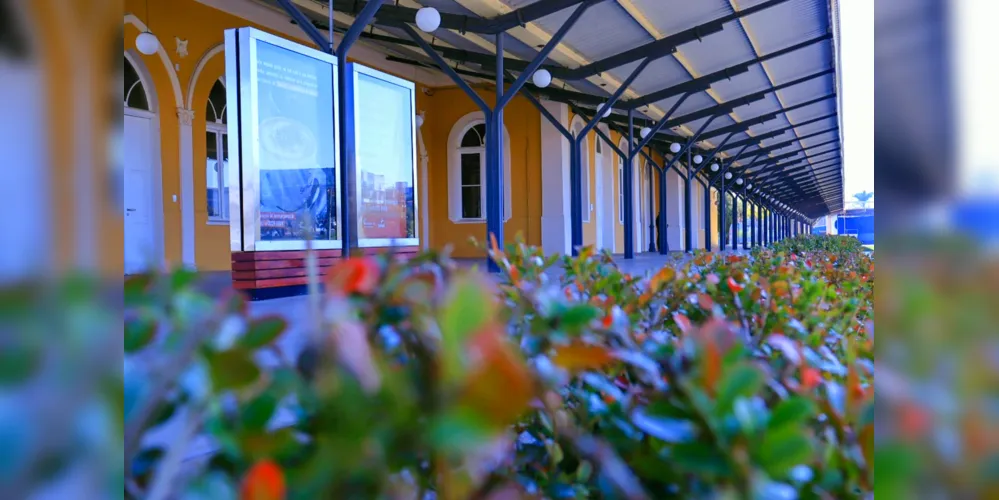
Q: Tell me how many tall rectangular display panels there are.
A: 2